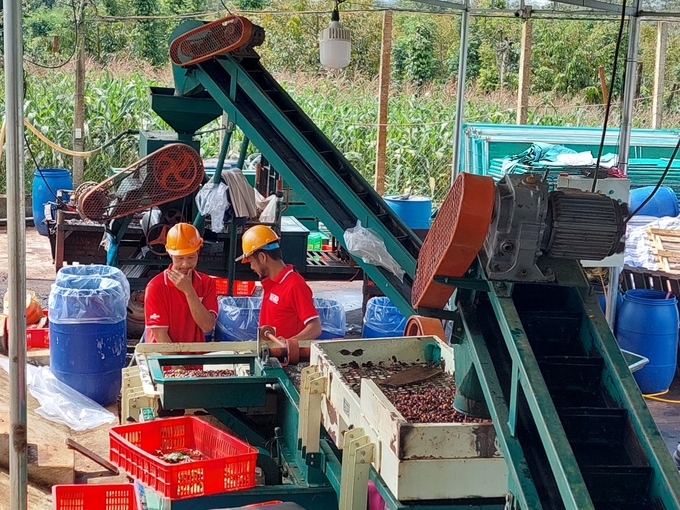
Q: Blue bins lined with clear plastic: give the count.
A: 5